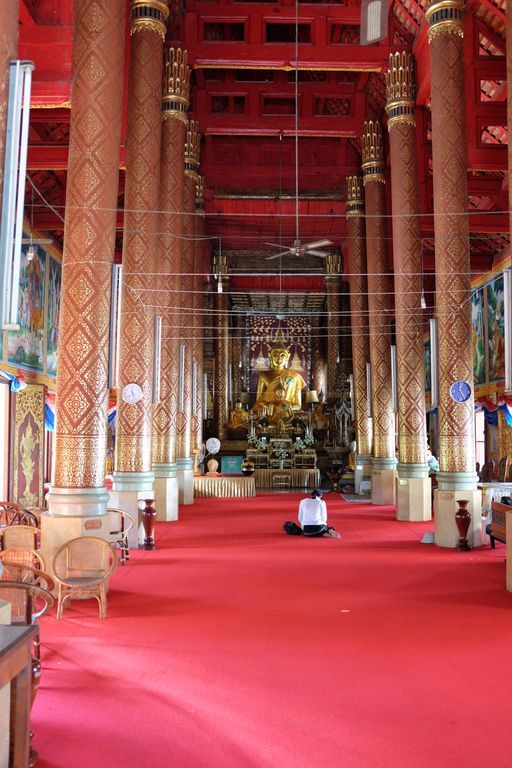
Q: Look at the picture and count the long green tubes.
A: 0